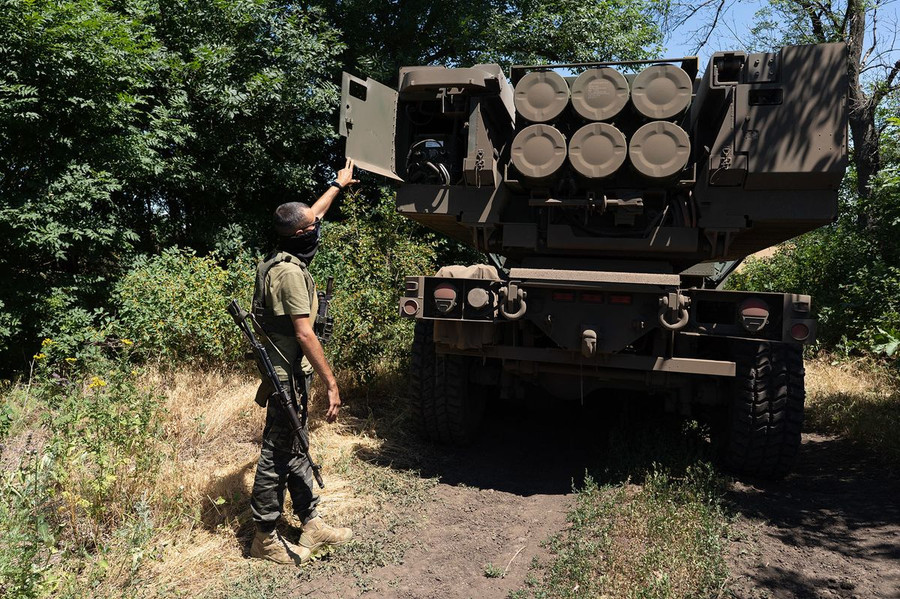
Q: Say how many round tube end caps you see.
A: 6